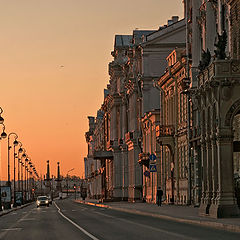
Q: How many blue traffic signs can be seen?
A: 3